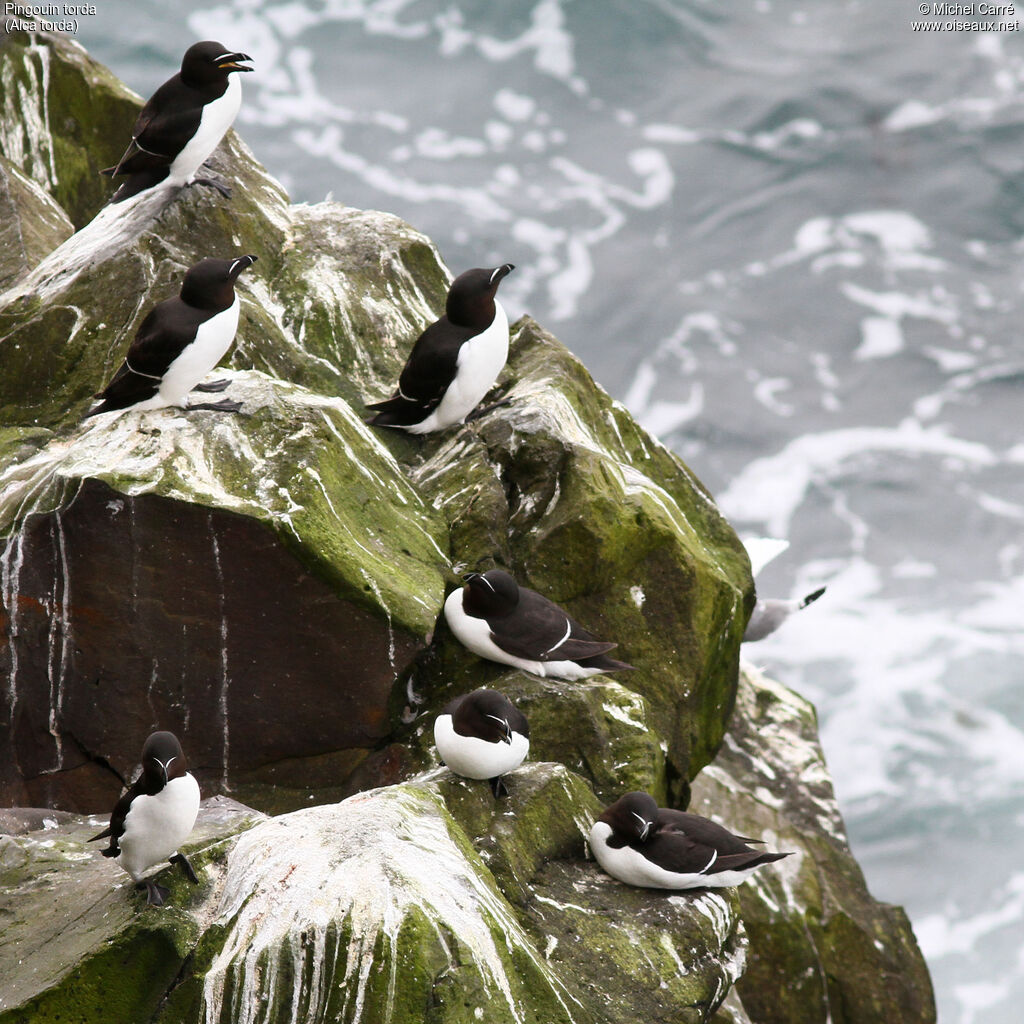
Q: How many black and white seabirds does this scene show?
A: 7